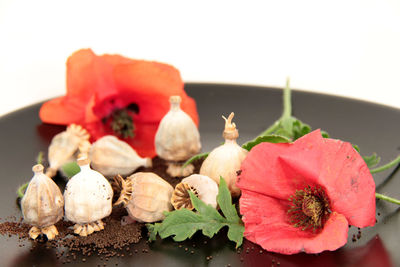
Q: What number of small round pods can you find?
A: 8